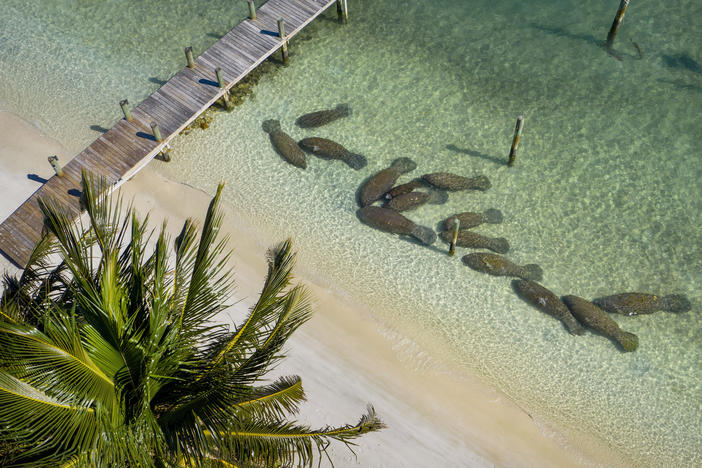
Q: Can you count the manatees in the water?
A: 14